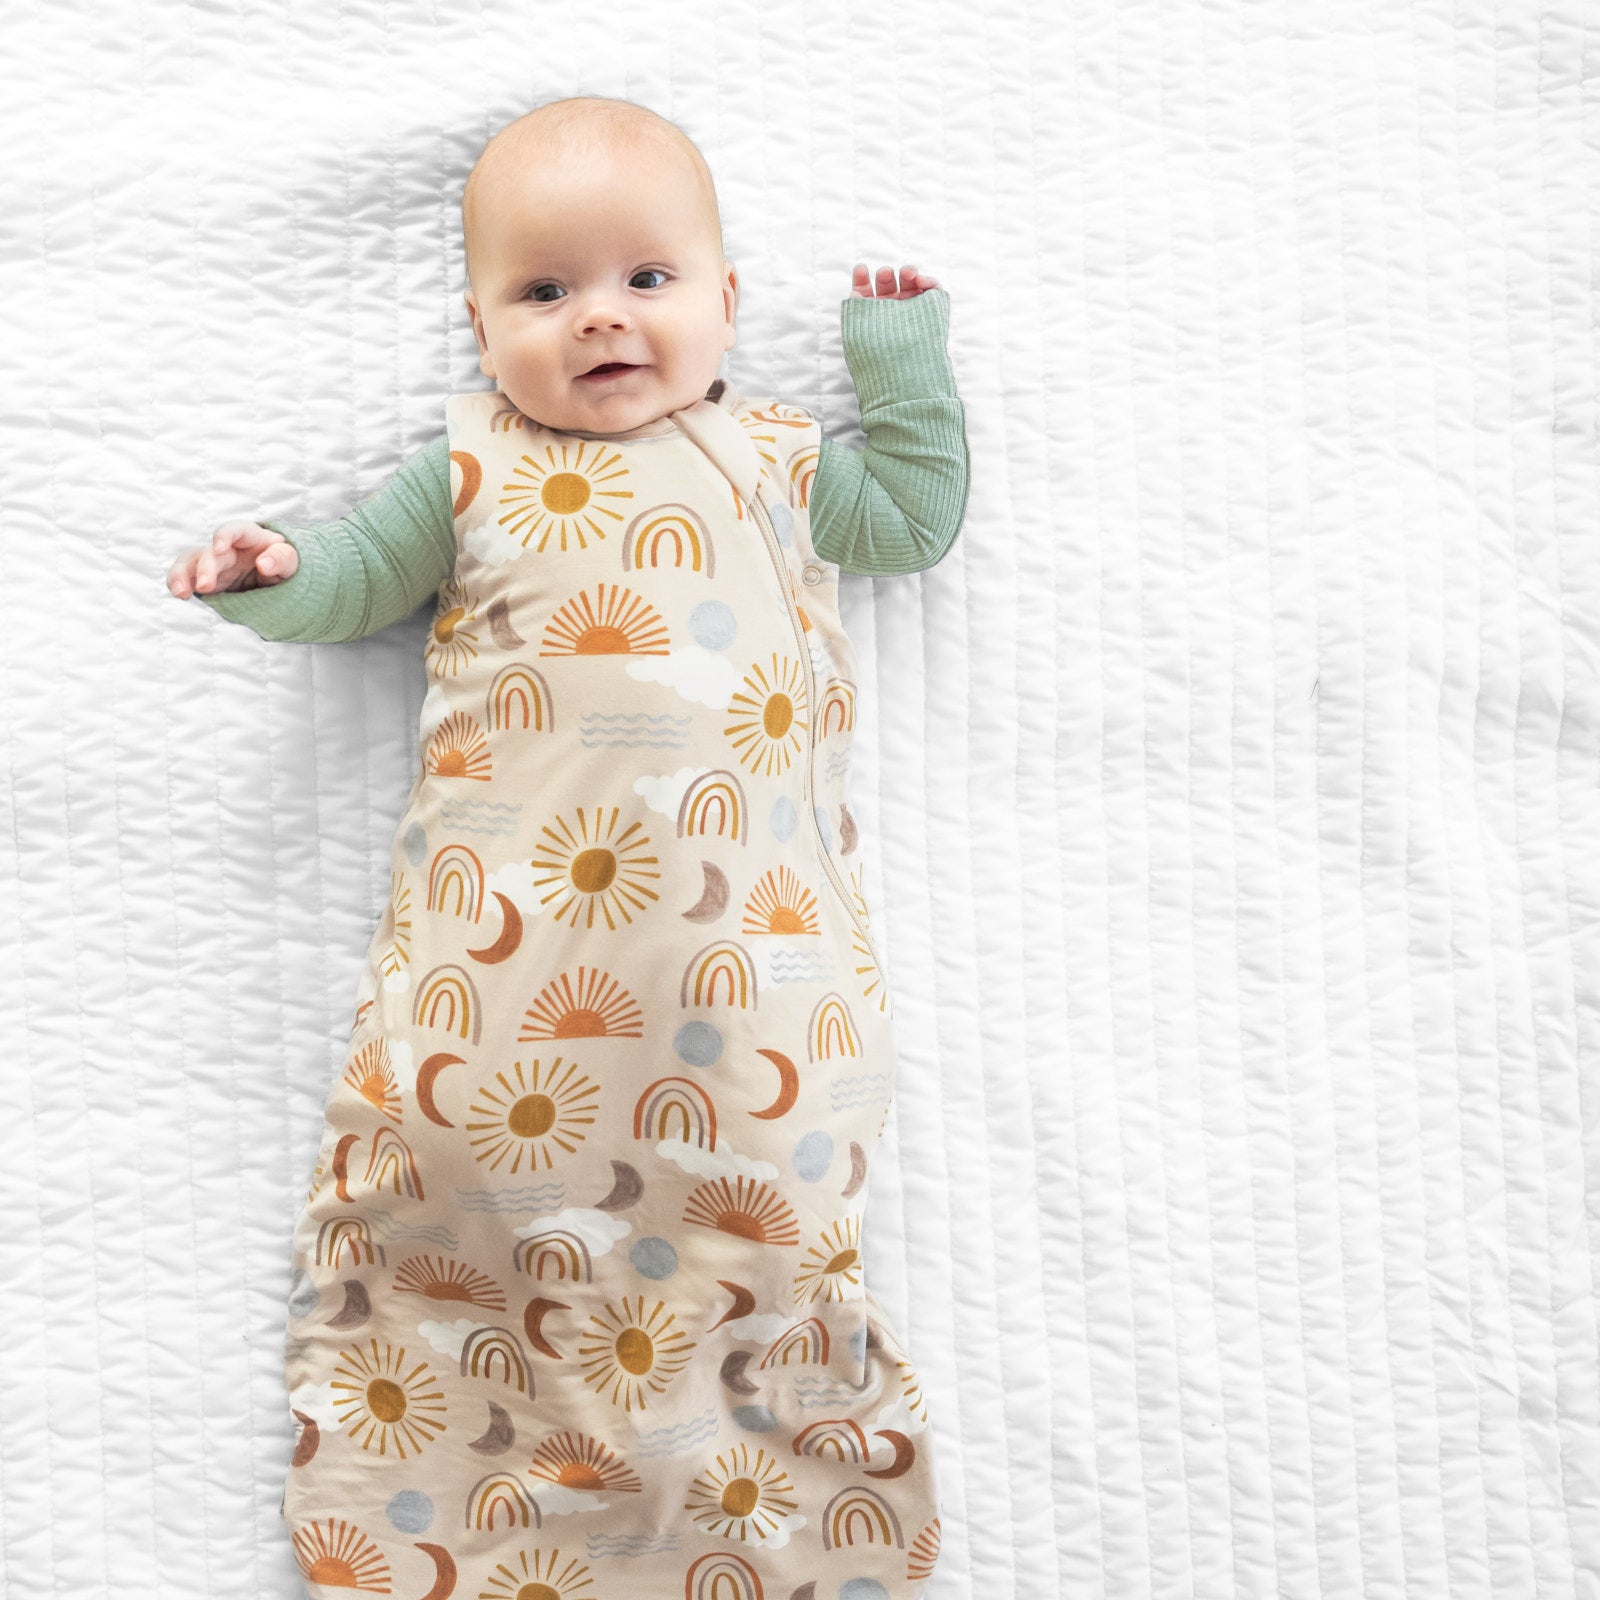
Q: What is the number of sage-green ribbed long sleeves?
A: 2